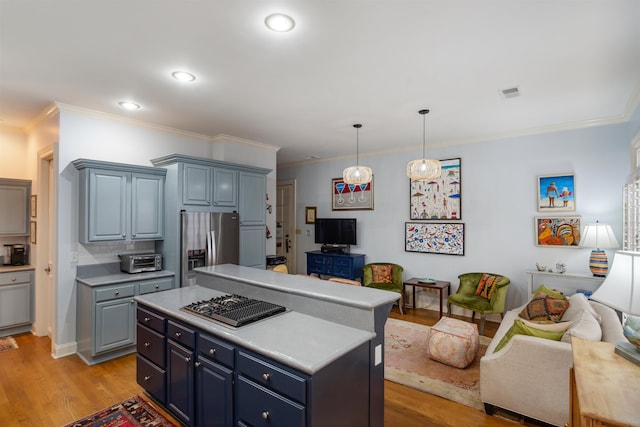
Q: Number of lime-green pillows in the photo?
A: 2